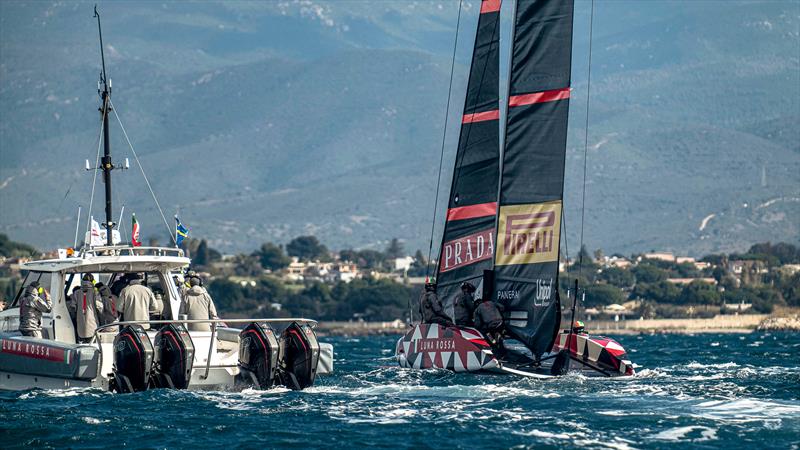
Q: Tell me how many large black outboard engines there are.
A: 4